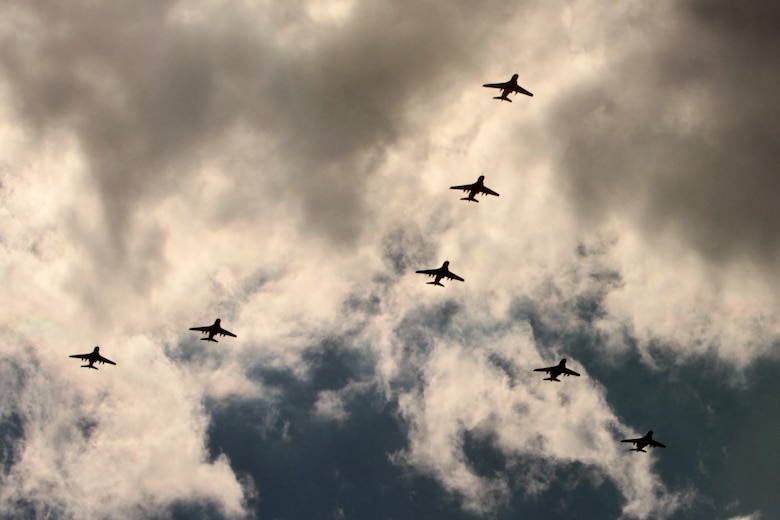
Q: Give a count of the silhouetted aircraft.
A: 7